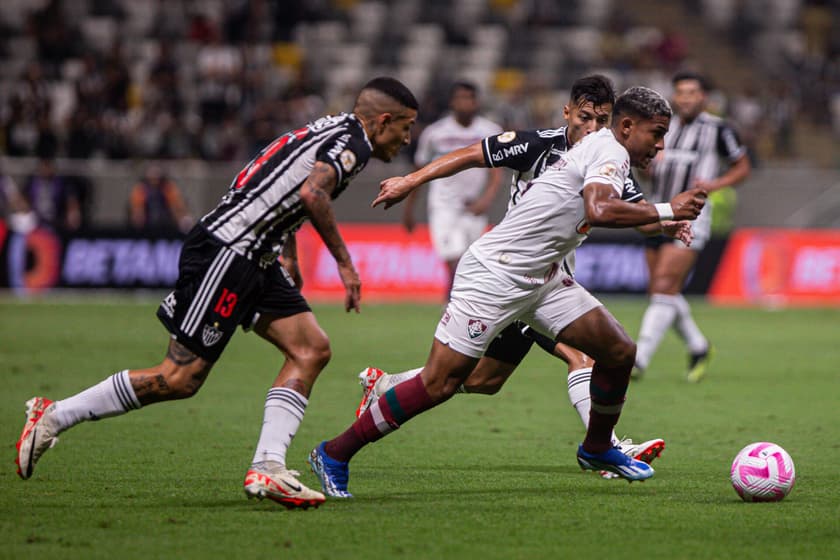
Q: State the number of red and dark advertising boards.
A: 4